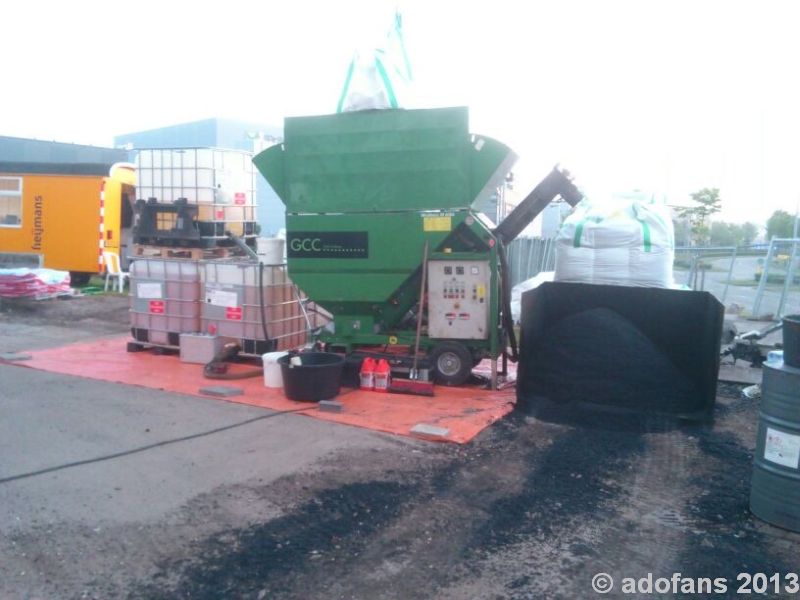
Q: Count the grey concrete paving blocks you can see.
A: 4